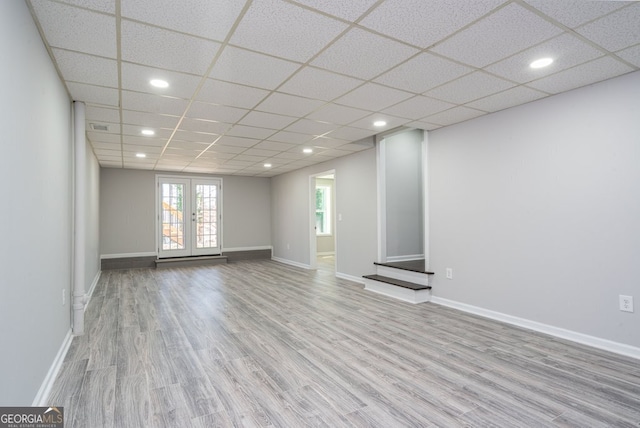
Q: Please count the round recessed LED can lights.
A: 7